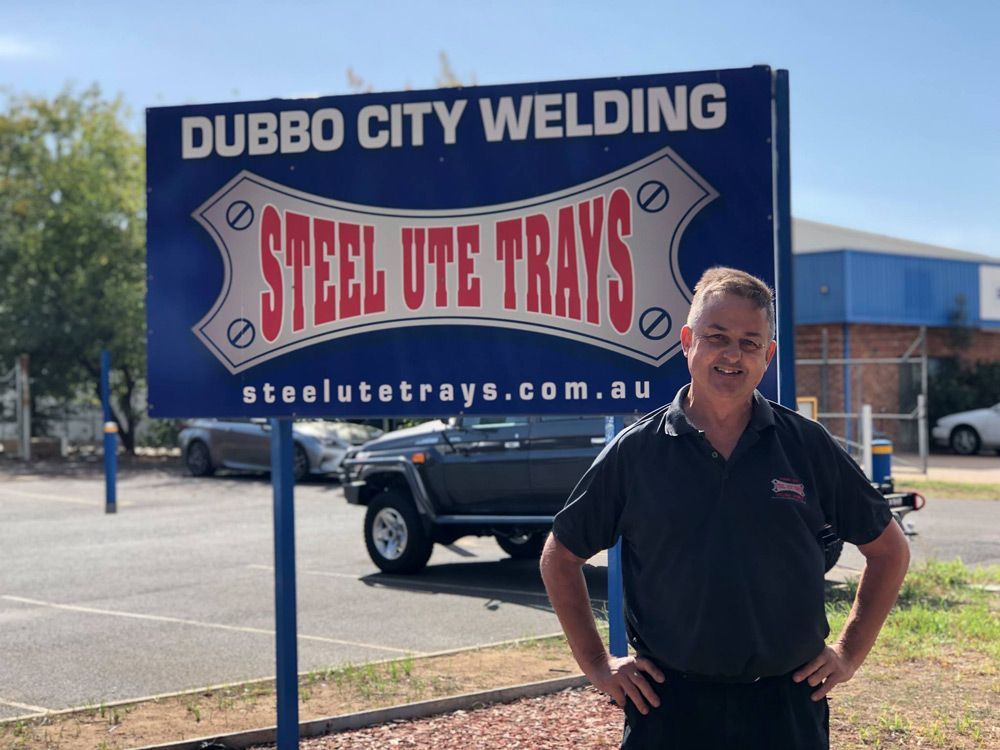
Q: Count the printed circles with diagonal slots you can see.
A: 4